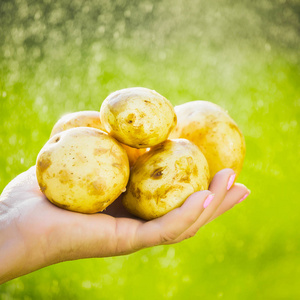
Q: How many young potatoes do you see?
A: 5